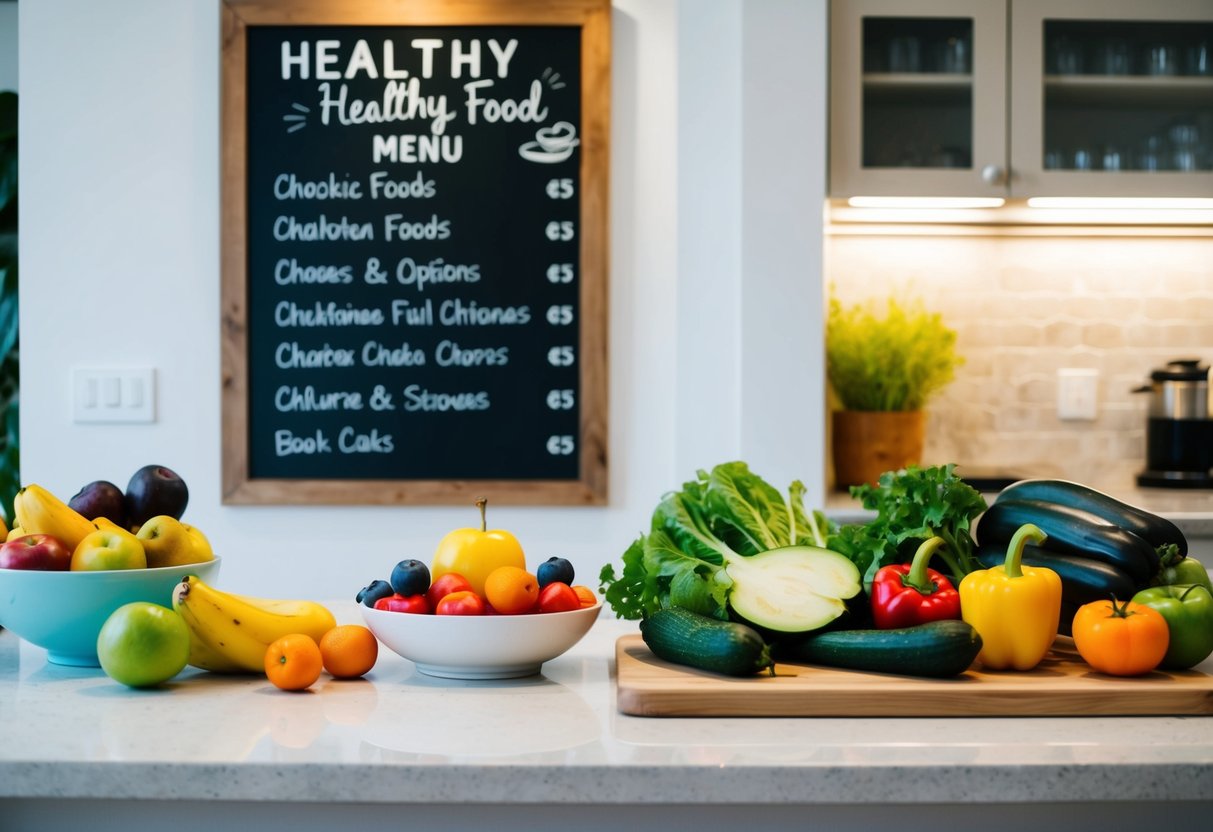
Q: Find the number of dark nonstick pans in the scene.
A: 0